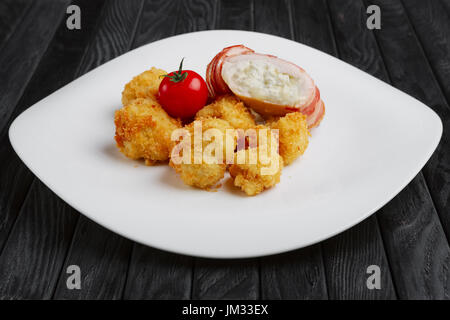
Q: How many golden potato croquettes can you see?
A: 6